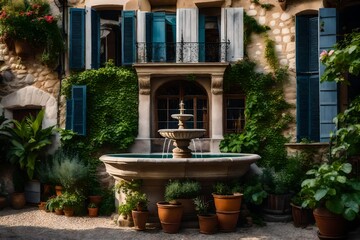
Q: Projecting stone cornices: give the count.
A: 1